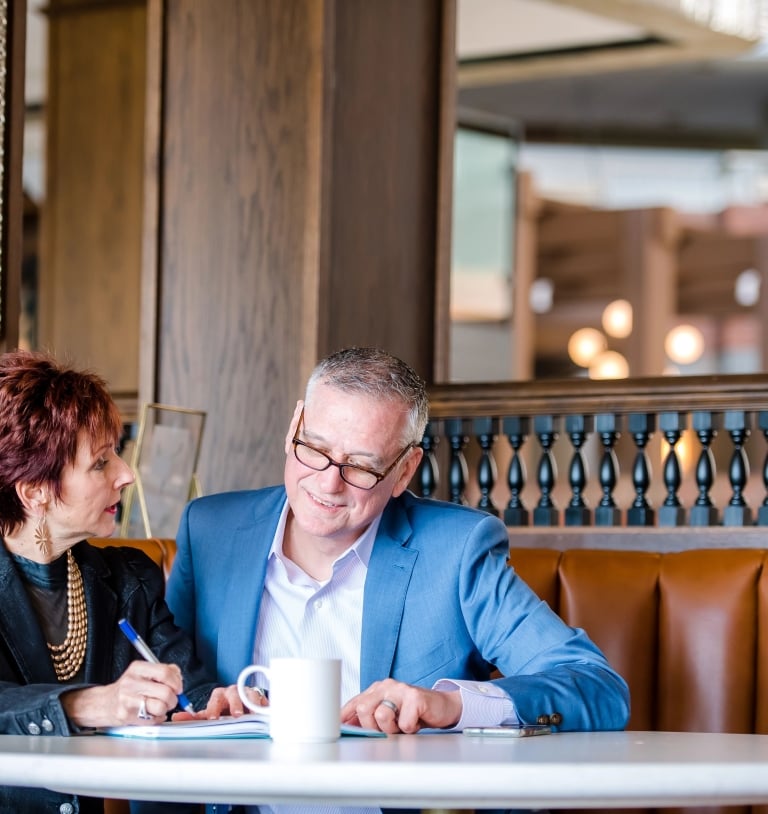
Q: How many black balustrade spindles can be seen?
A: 12